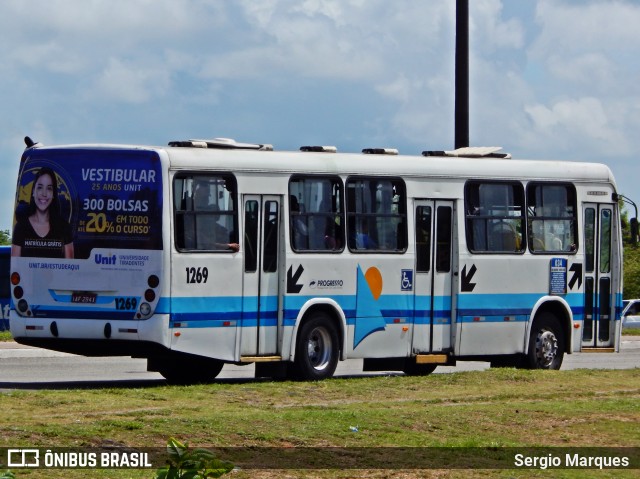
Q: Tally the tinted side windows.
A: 5